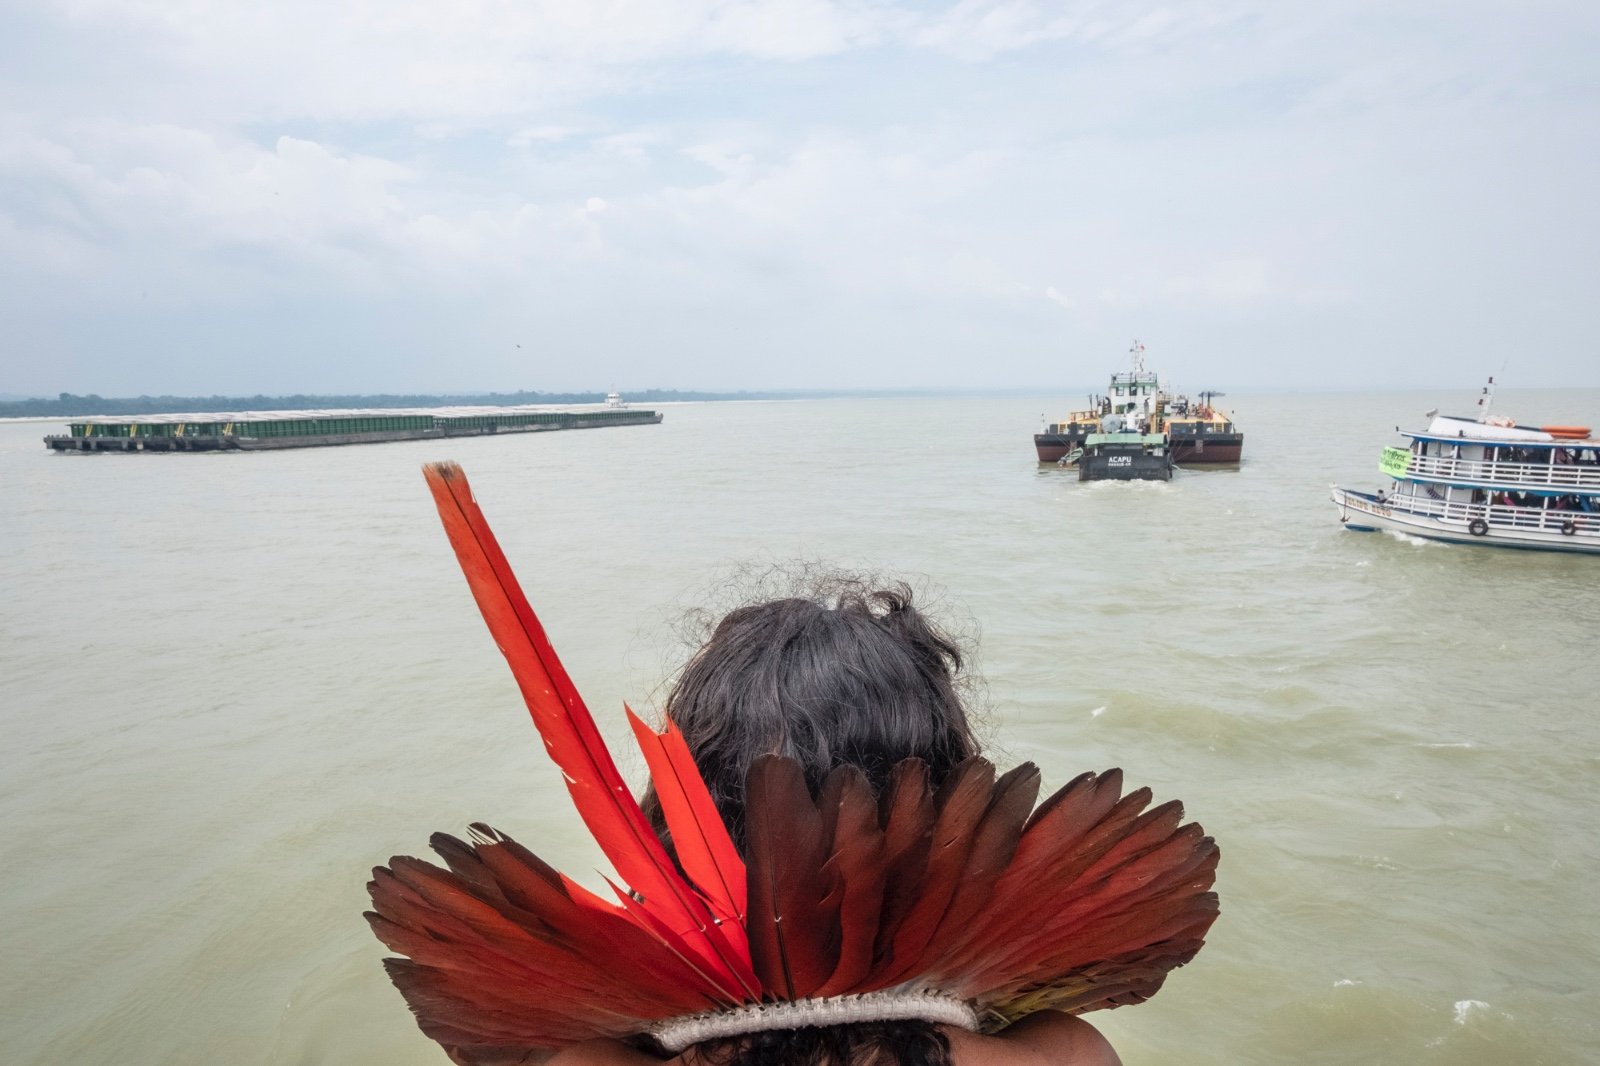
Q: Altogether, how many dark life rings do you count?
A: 2